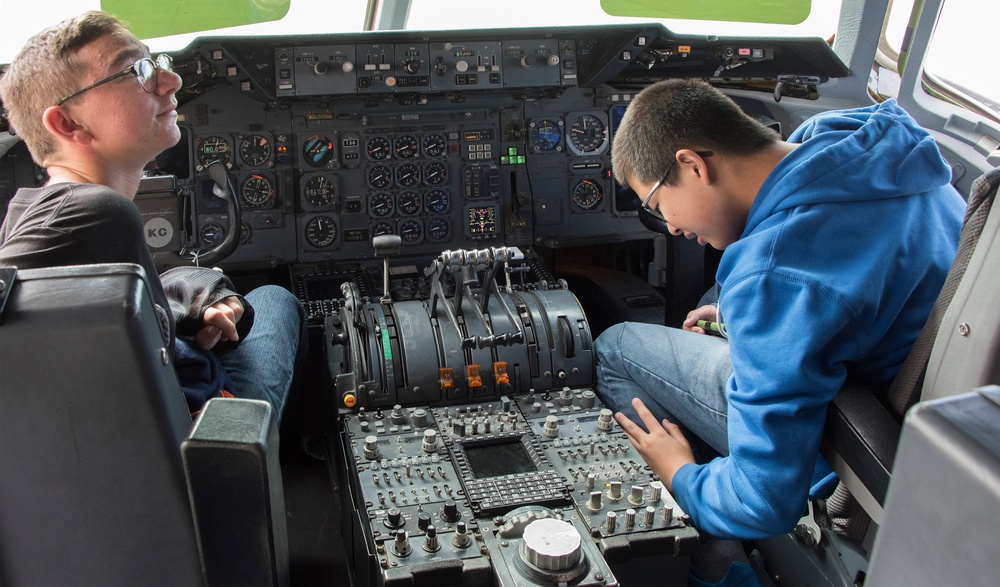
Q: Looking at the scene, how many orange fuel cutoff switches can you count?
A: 3